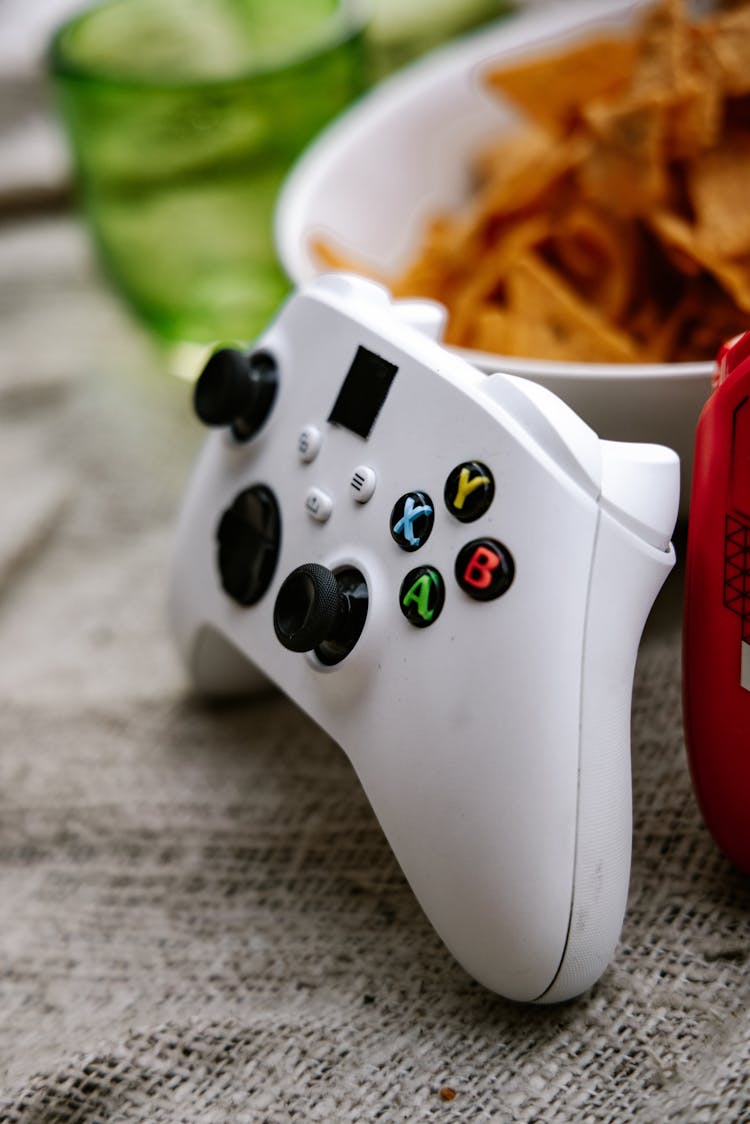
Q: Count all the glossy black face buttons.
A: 4